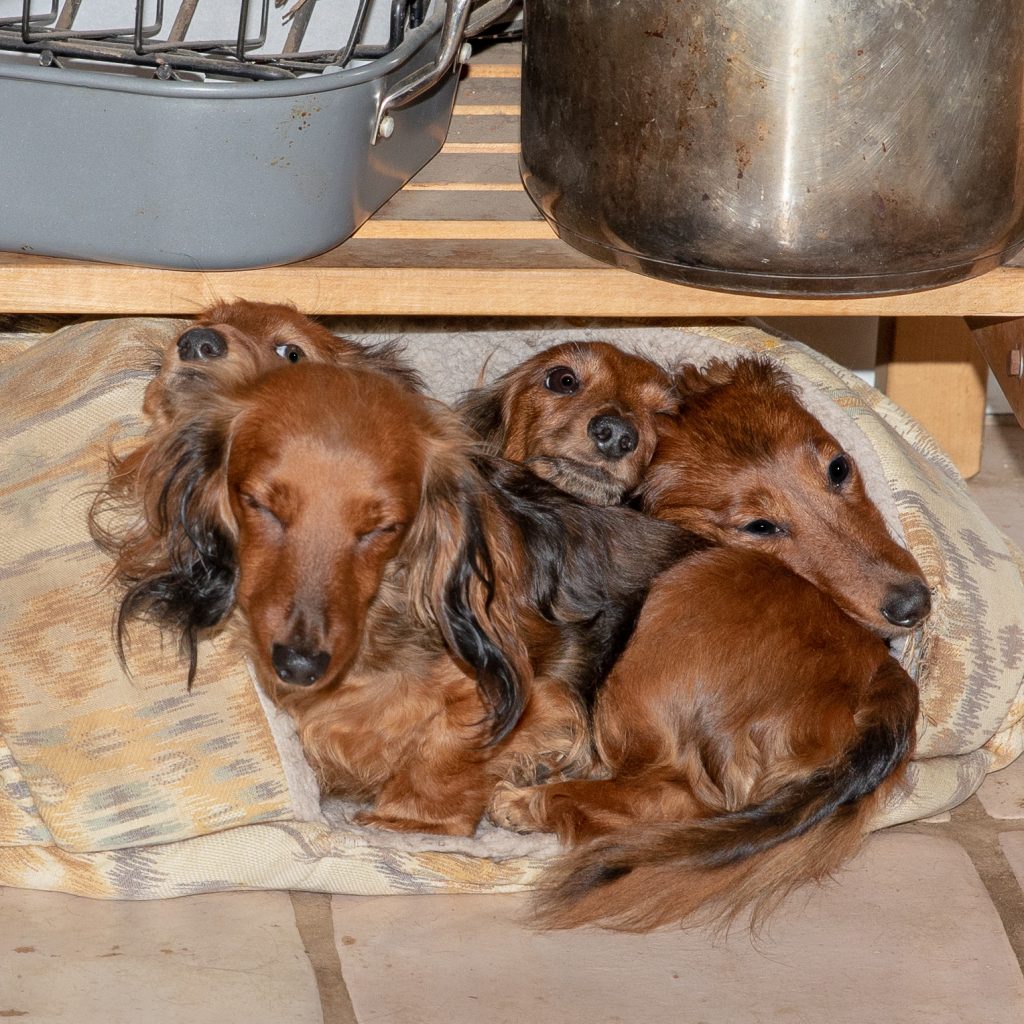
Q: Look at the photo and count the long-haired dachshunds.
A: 4